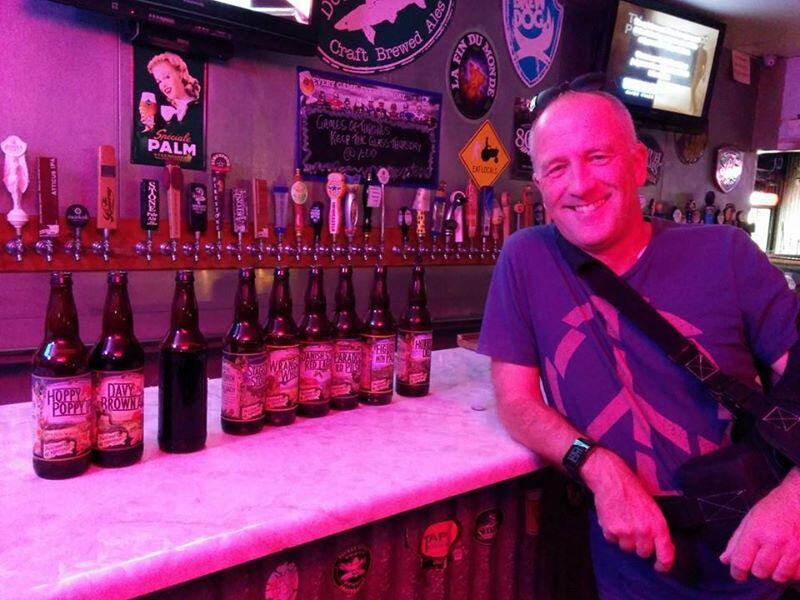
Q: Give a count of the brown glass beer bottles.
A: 9